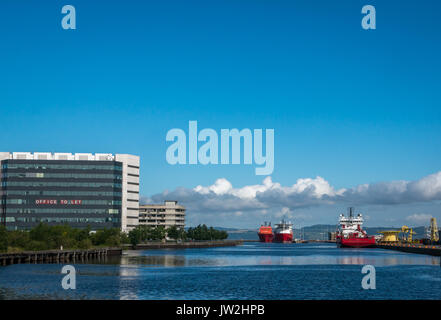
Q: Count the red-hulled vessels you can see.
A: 3